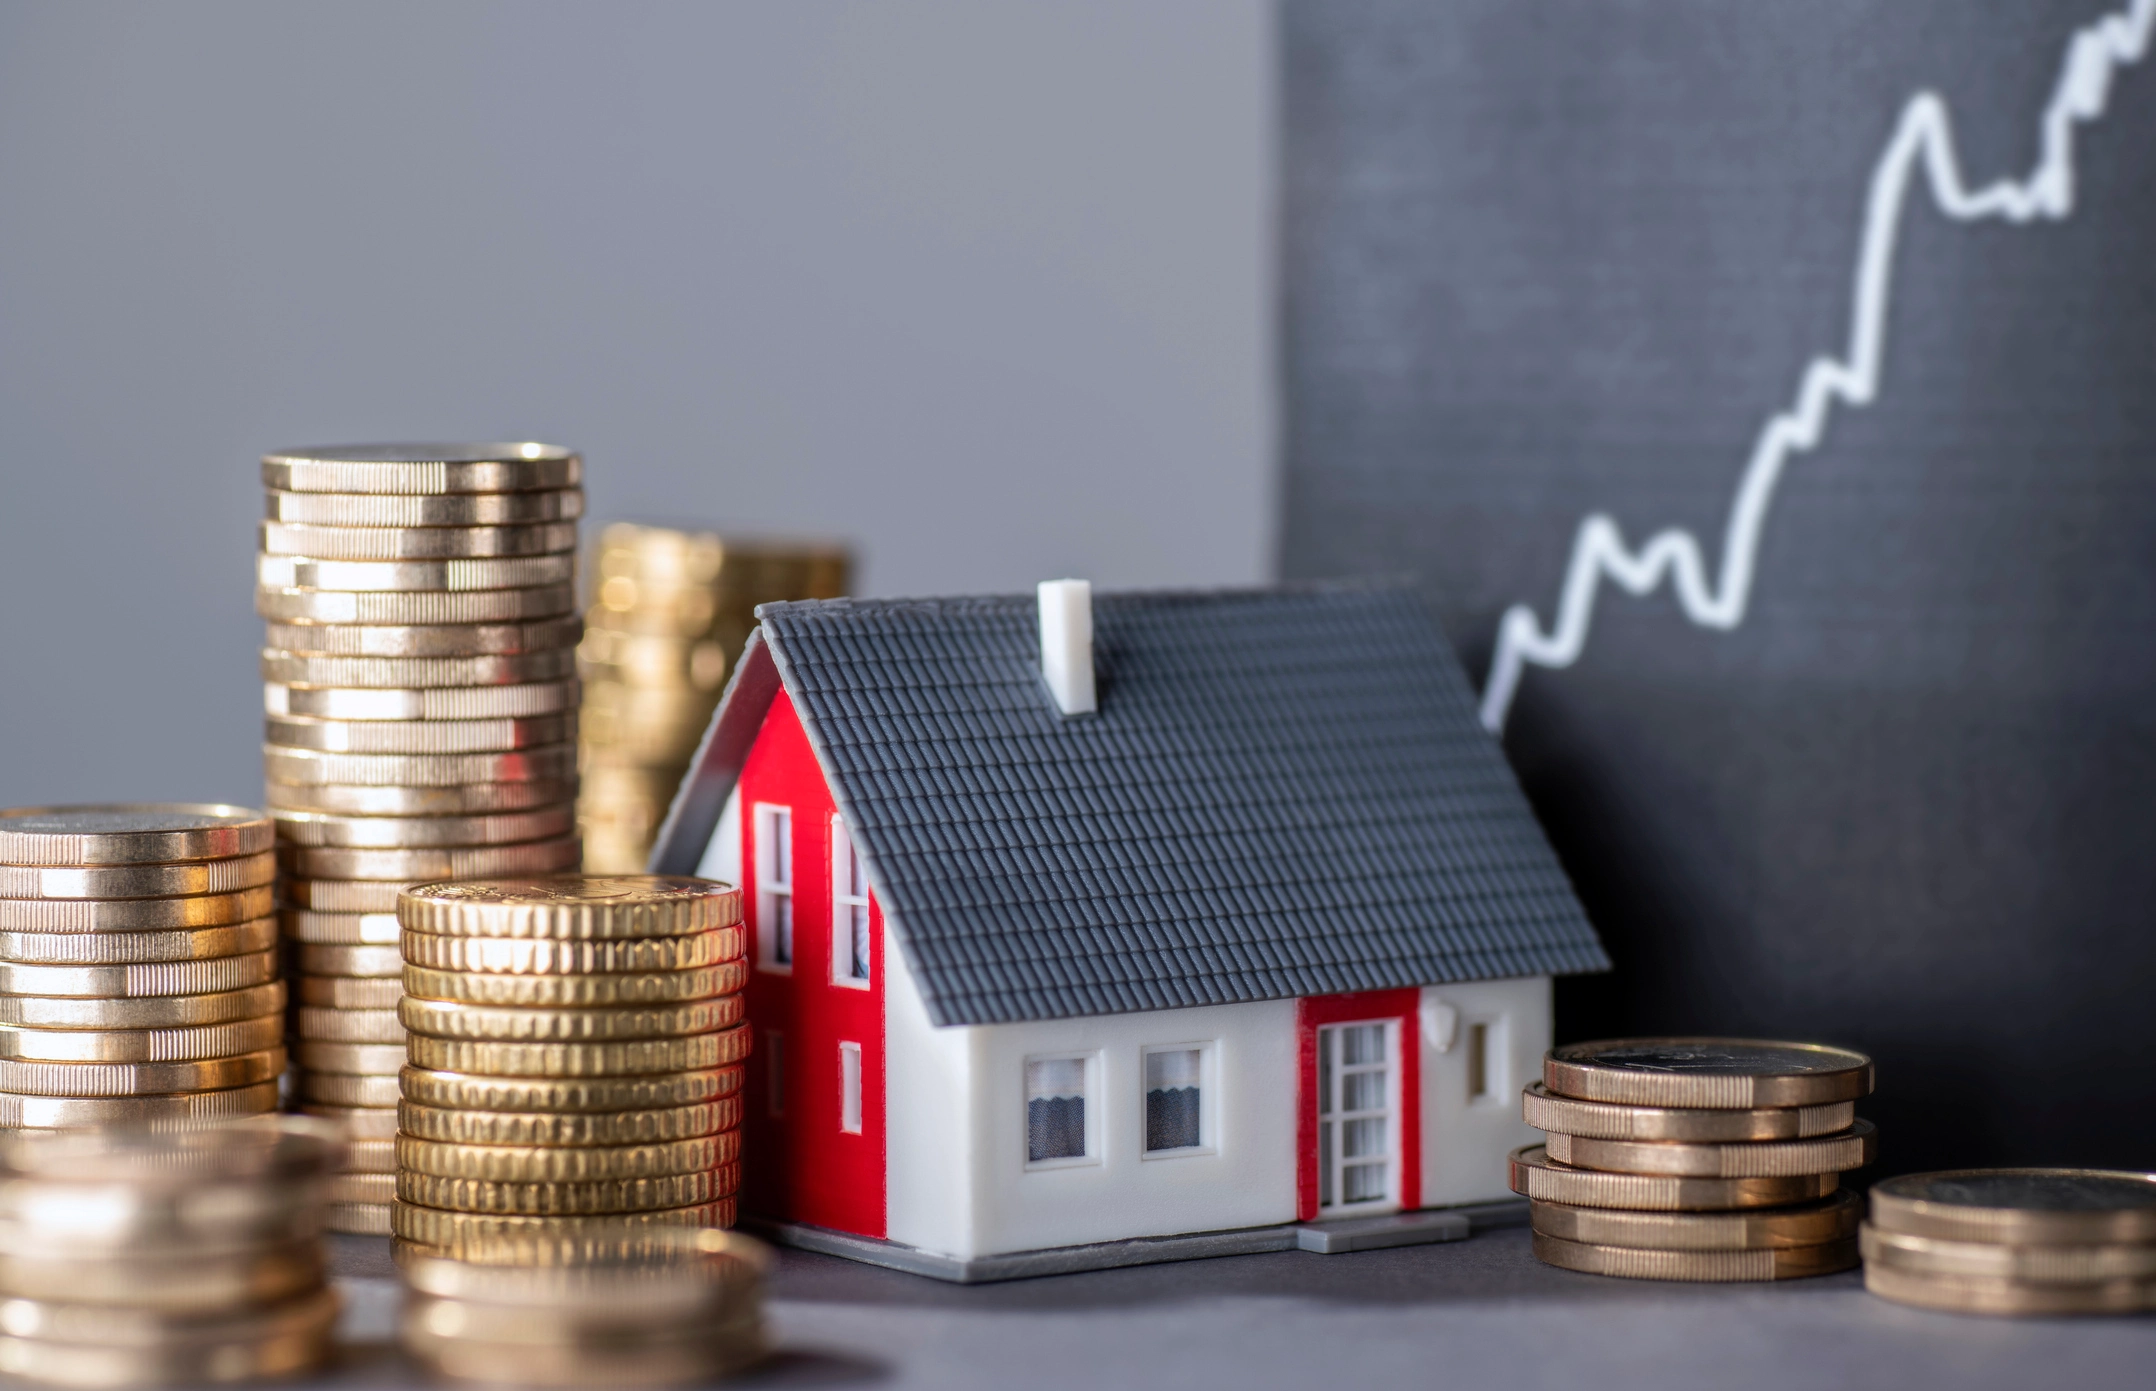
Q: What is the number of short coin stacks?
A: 4